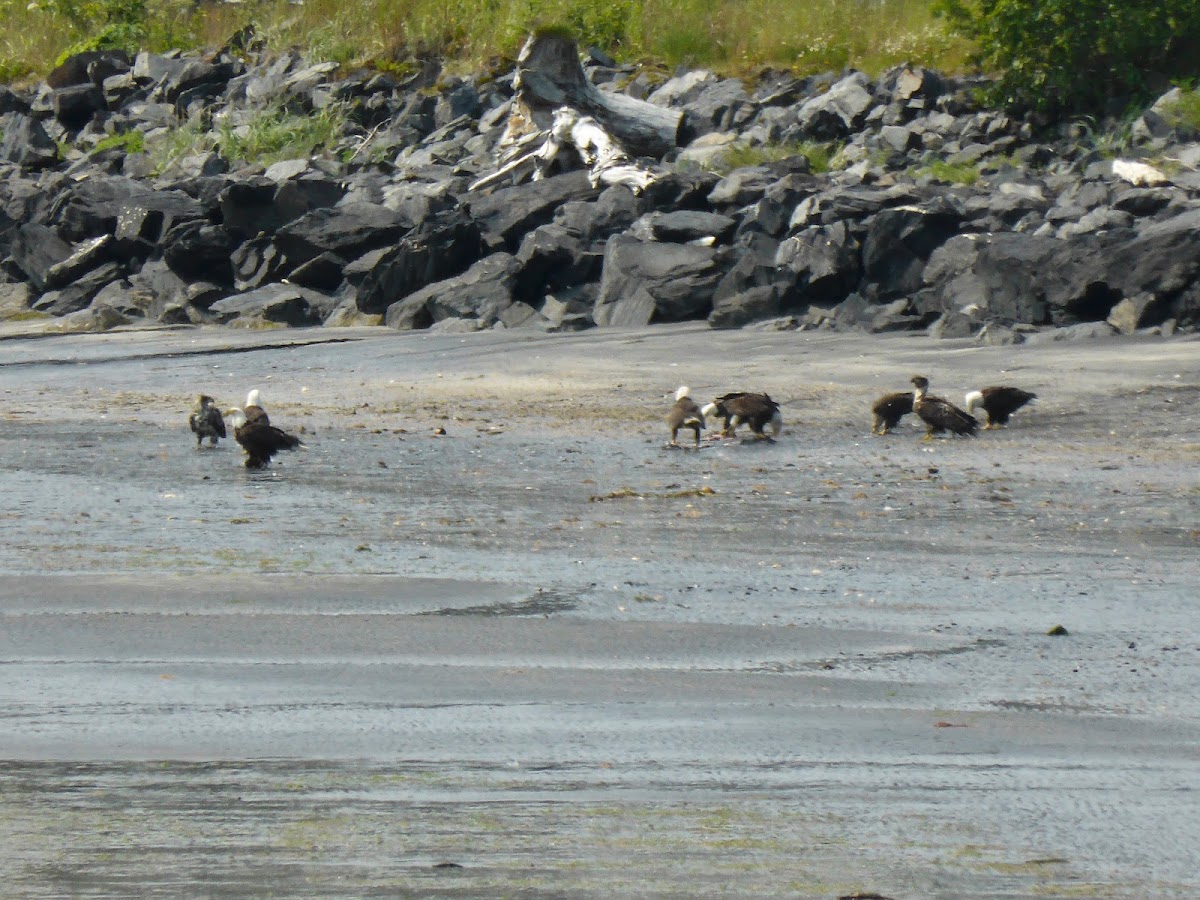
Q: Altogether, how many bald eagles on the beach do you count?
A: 8